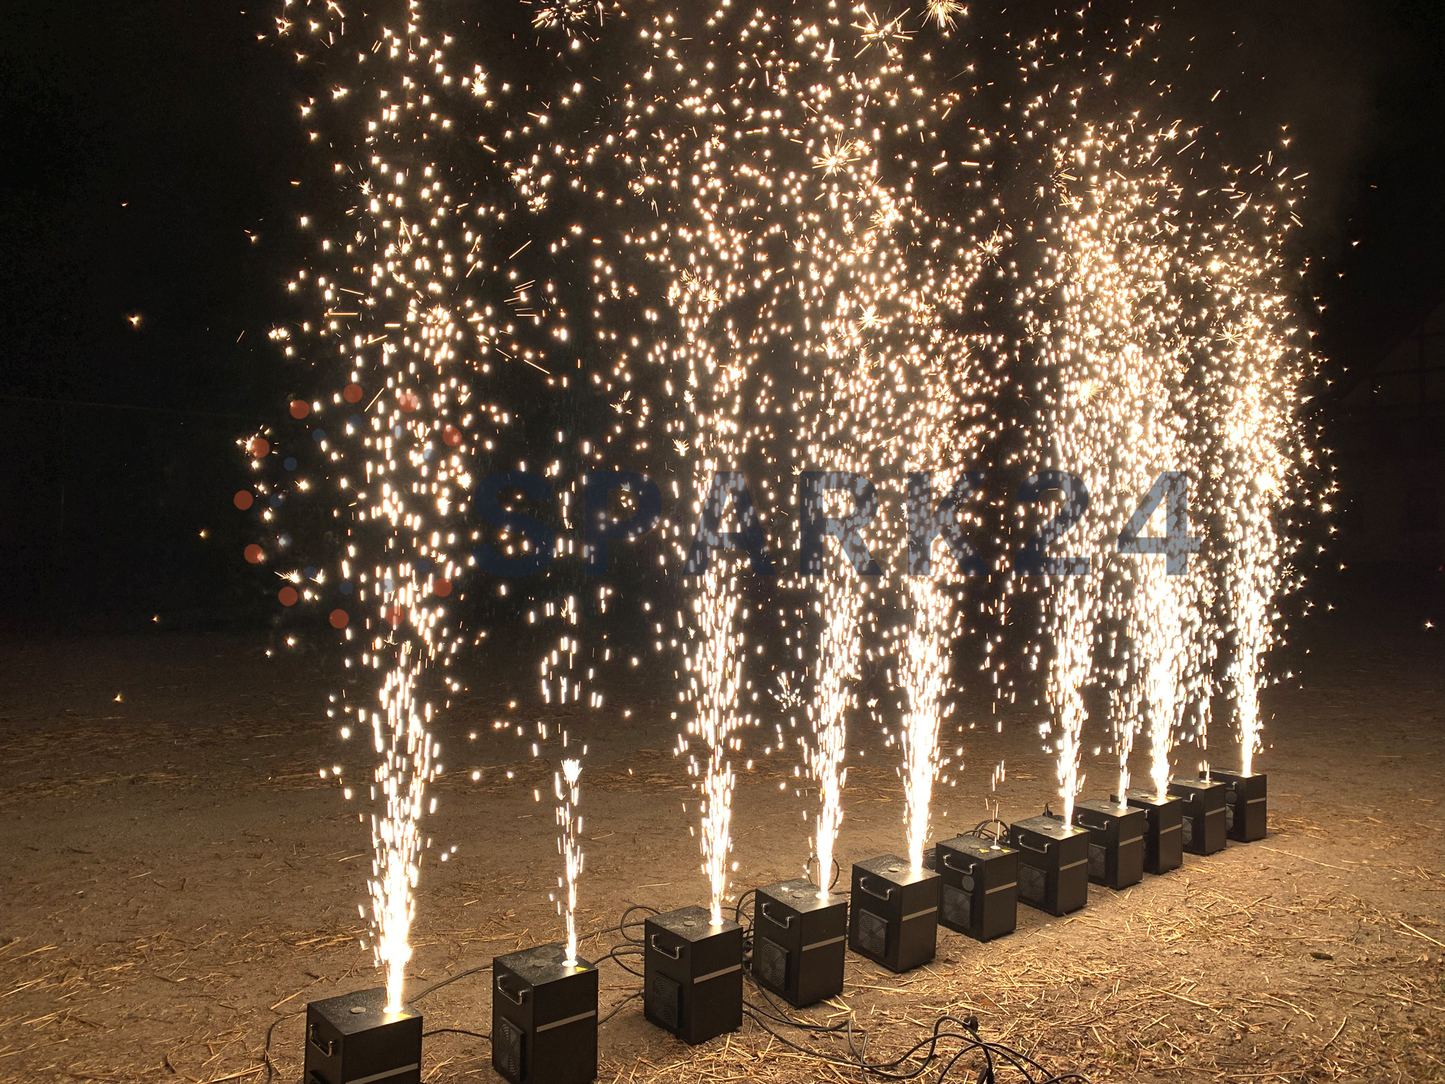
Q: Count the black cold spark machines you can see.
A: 11